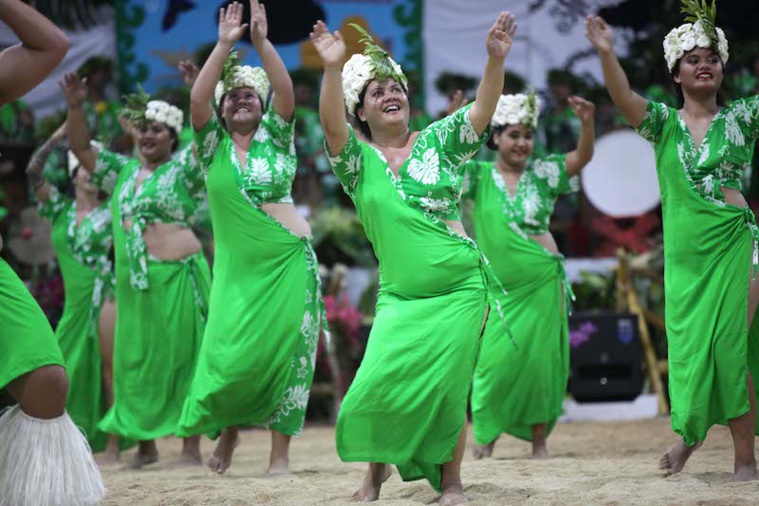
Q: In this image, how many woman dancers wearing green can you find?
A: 6